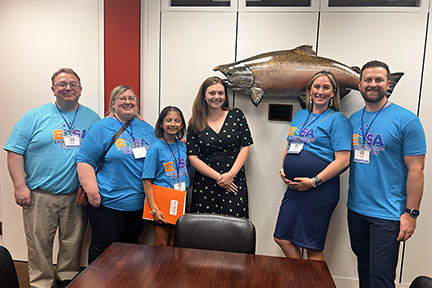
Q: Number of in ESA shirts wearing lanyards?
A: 5